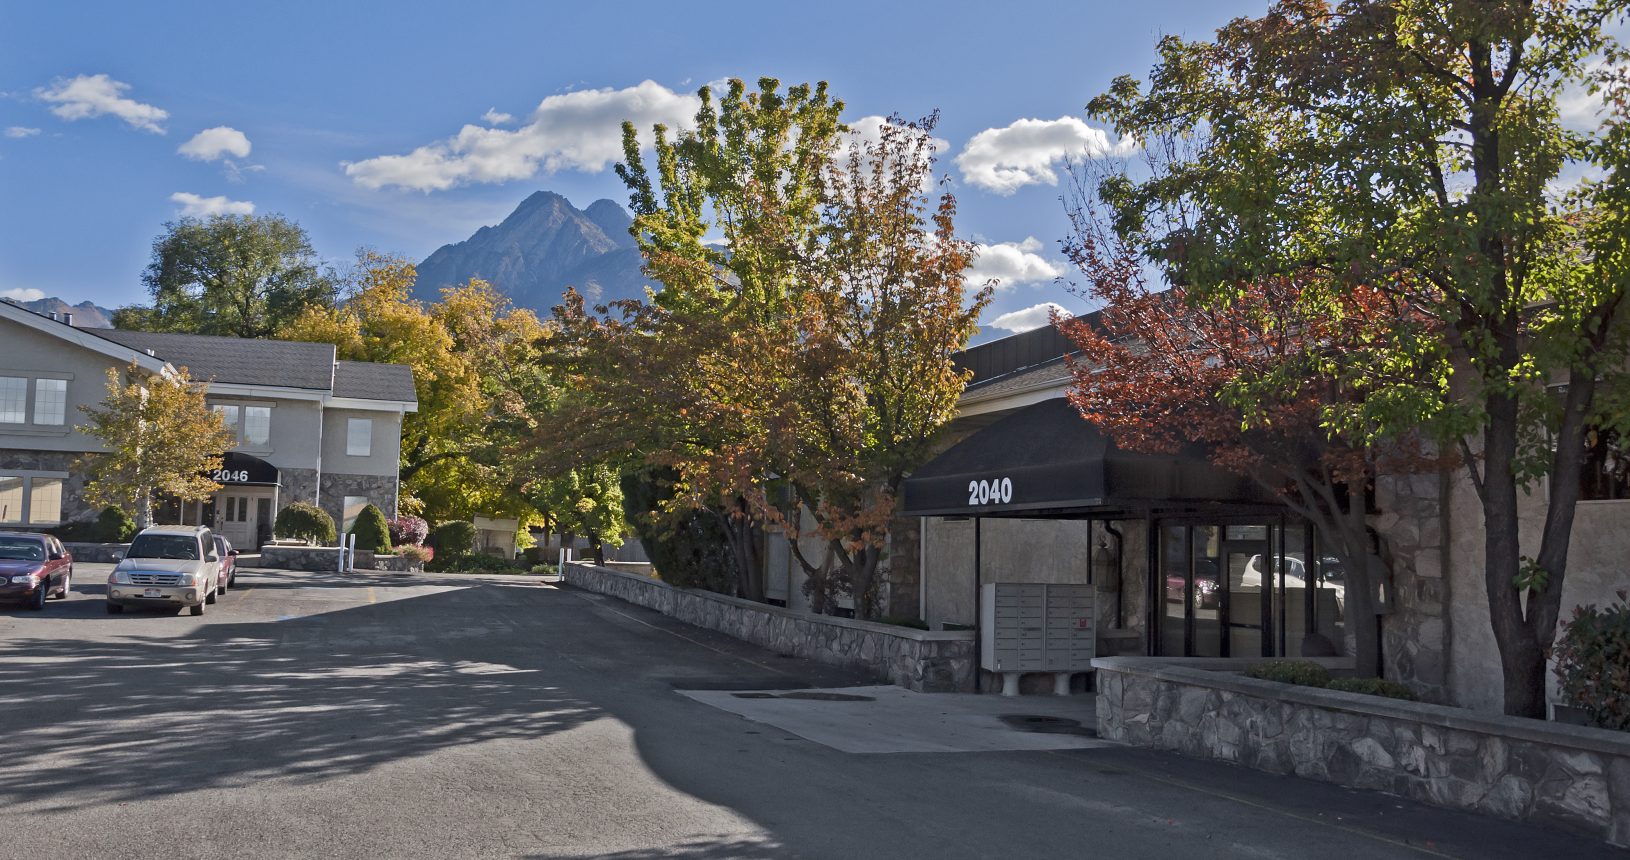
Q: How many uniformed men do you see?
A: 0